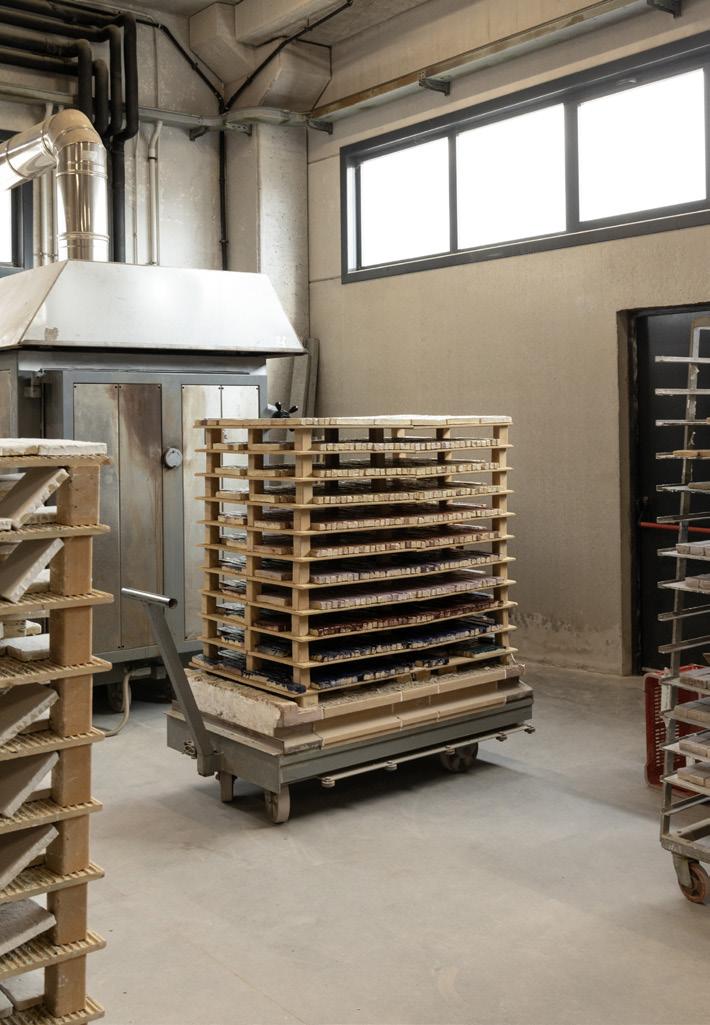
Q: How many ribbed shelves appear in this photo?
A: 9